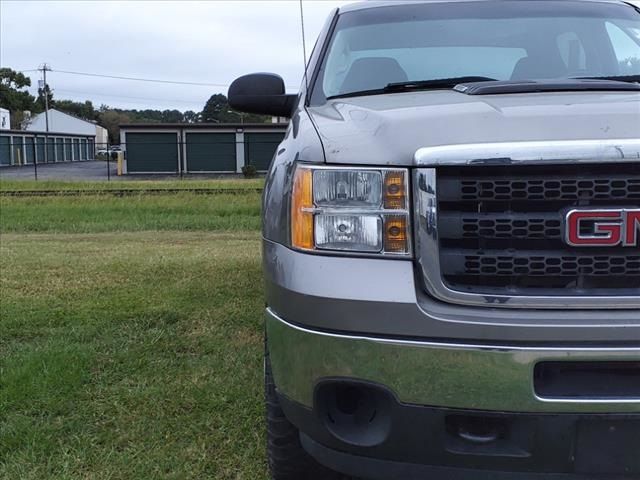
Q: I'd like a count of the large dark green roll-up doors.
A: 3